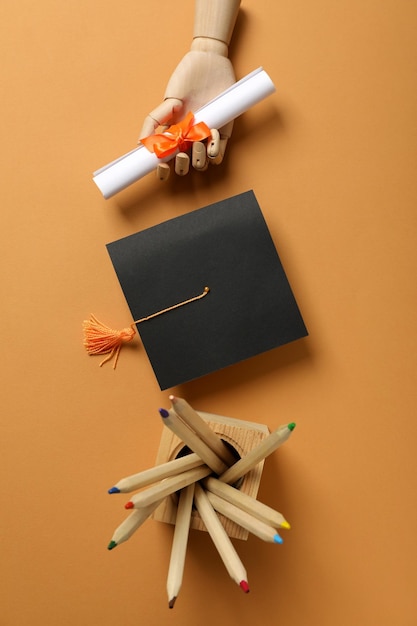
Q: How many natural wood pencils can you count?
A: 10